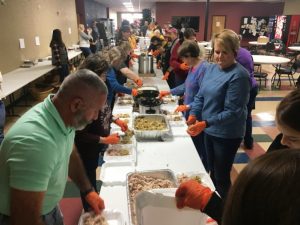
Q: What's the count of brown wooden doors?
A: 1